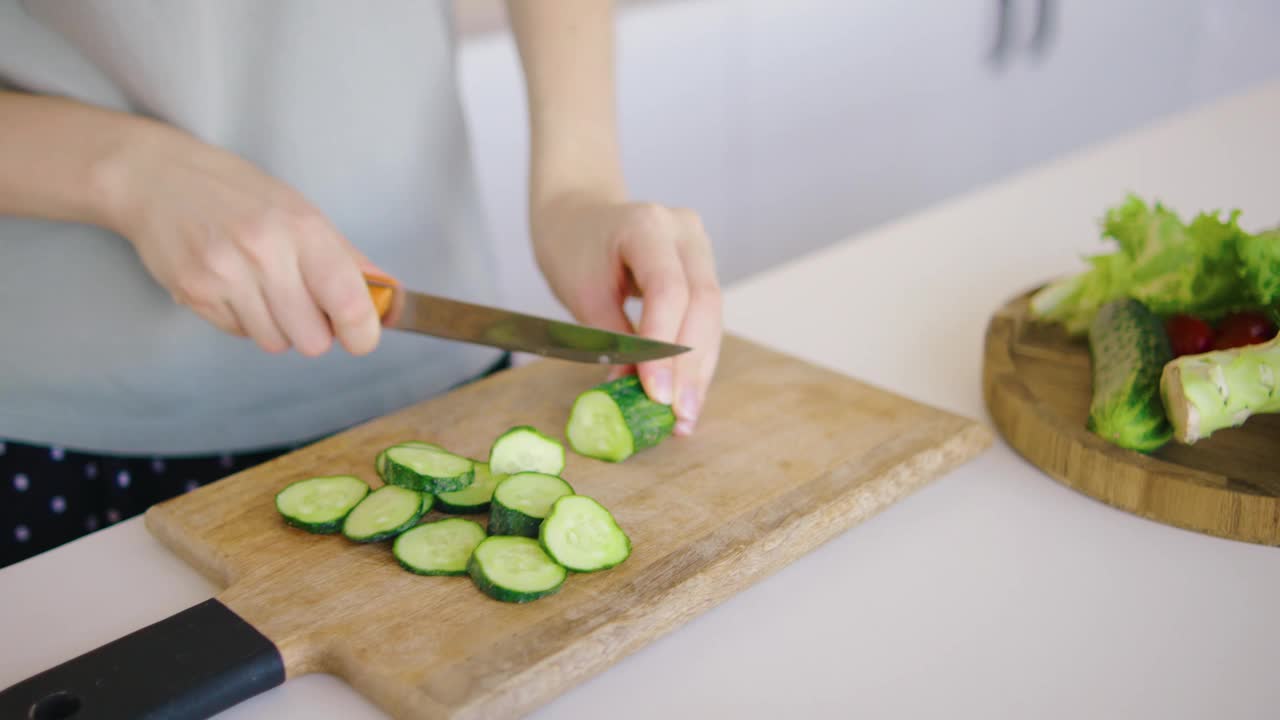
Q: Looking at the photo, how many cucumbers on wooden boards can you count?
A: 2